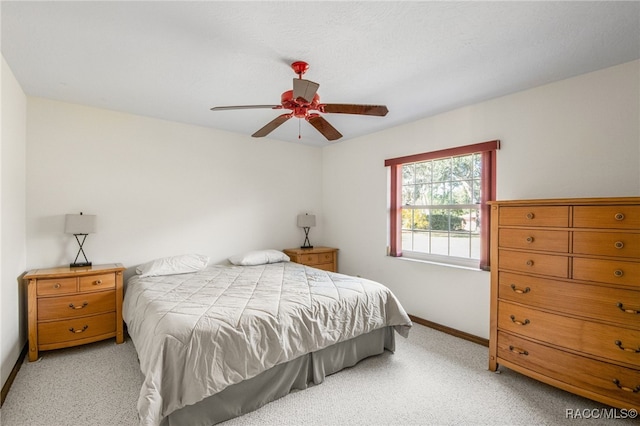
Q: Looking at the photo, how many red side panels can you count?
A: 2